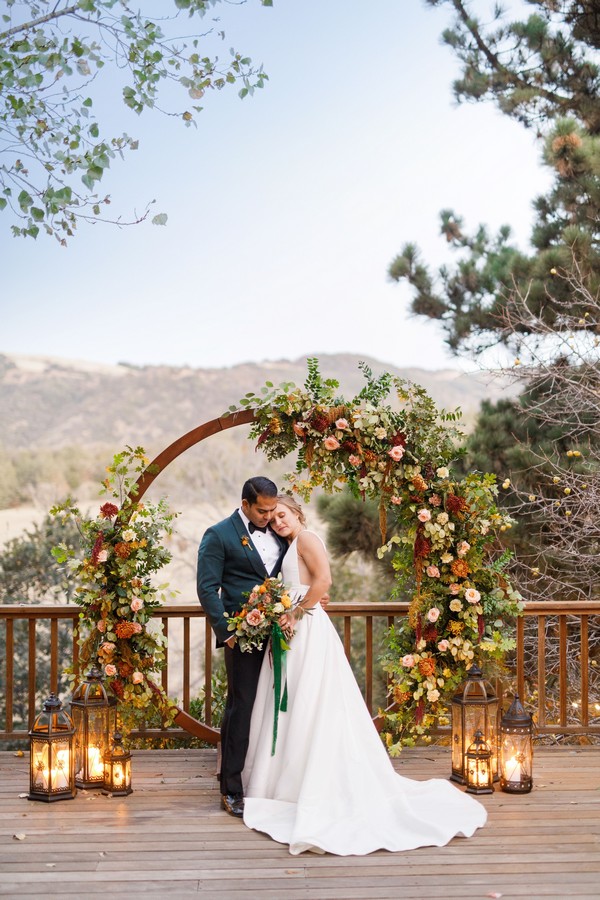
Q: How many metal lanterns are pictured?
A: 6